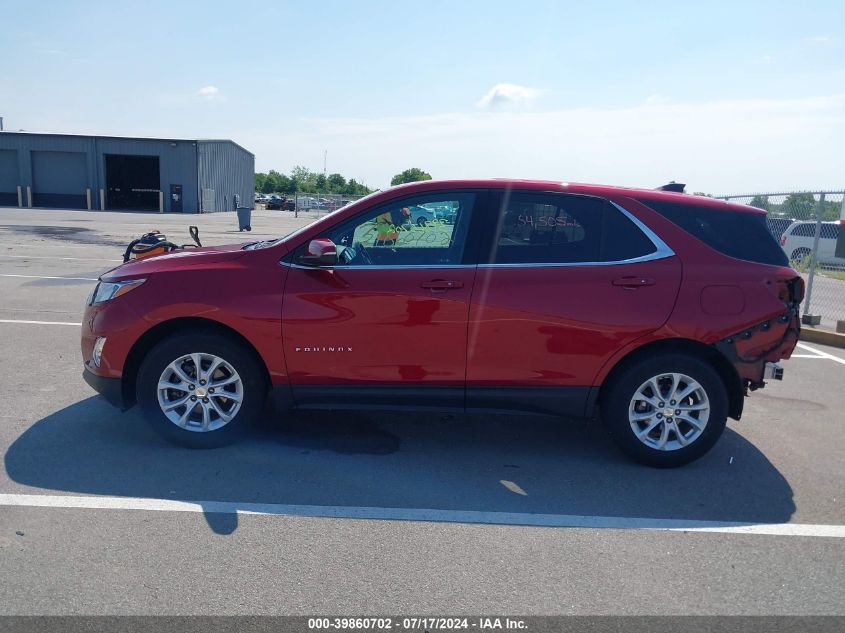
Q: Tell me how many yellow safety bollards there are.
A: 5